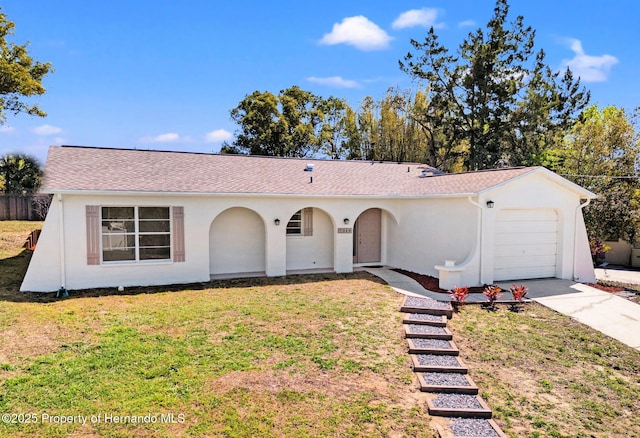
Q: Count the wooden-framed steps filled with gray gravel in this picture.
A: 8